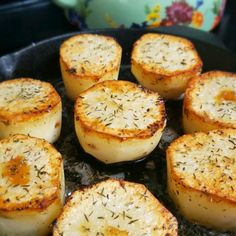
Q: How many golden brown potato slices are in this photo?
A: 8